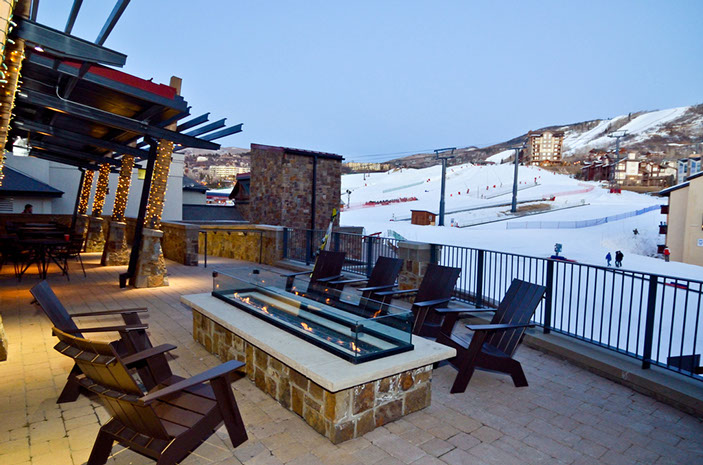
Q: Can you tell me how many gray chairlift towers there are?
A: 3